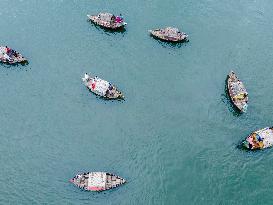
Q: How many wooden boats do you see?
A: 7